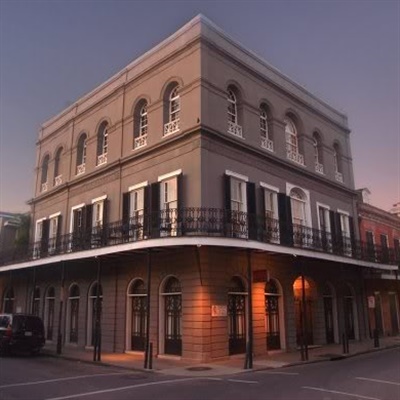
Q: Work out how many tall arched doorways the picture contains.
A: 12